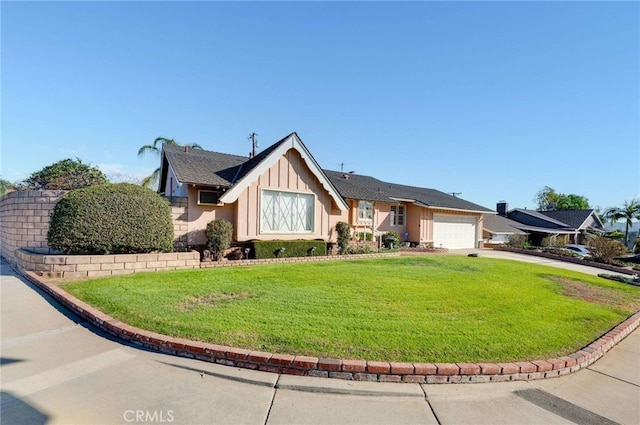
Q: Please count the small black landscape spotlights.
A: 3